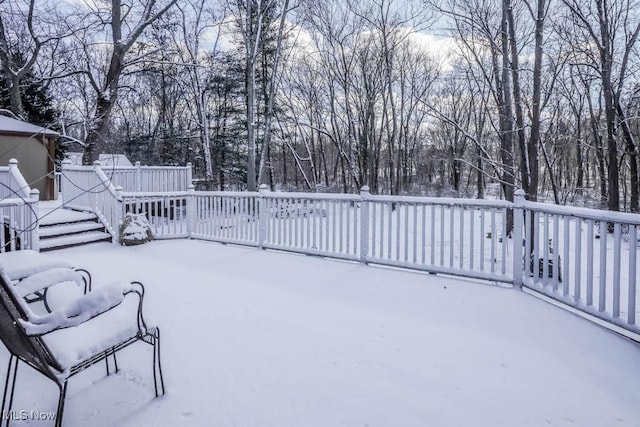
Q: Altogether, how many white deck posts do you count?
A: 11